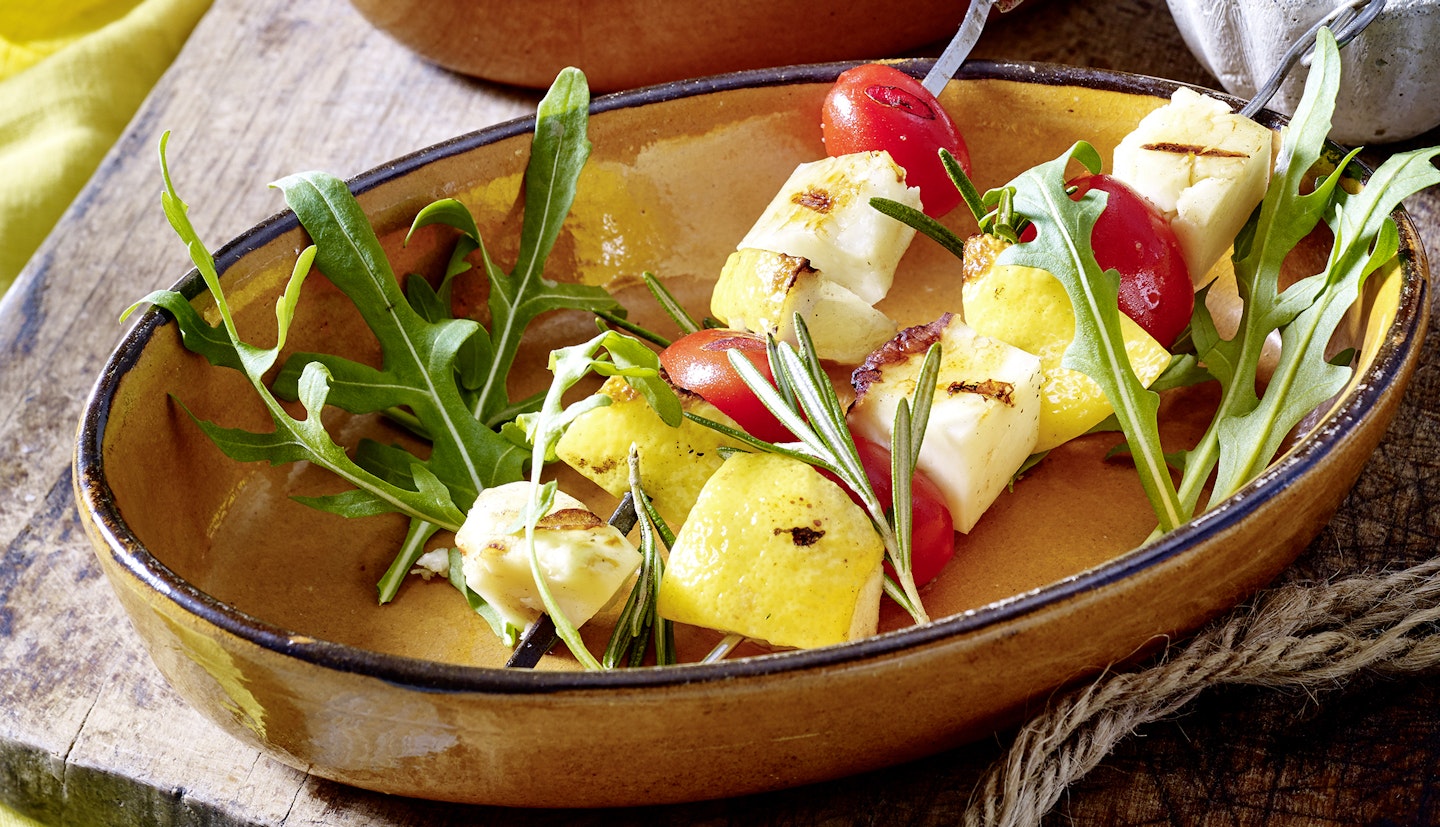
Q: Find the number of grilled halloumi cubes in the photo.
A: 4